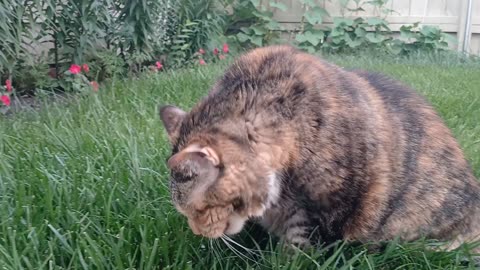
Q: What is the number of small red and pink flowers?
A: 11